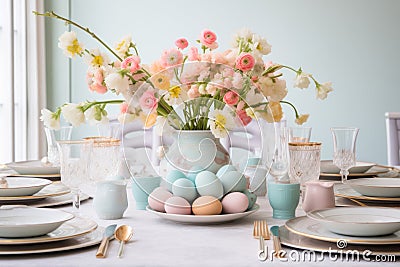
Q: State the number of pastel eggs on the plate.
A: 11